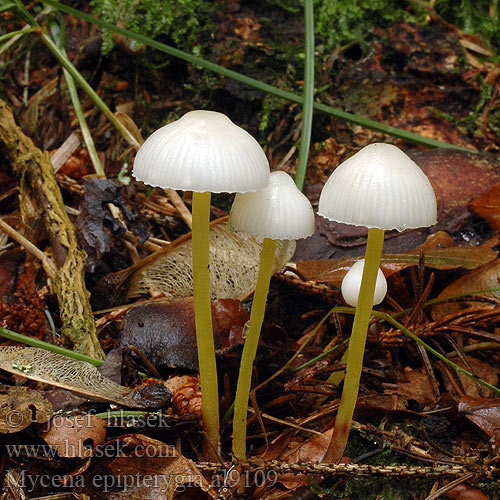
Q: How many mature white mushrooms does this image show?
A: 3